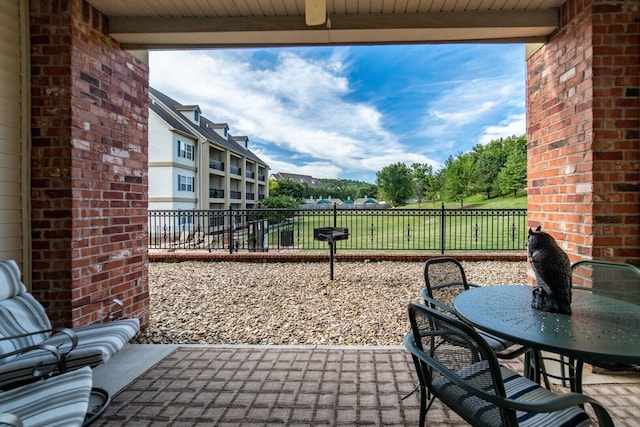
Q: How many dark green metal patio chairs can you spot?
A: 3